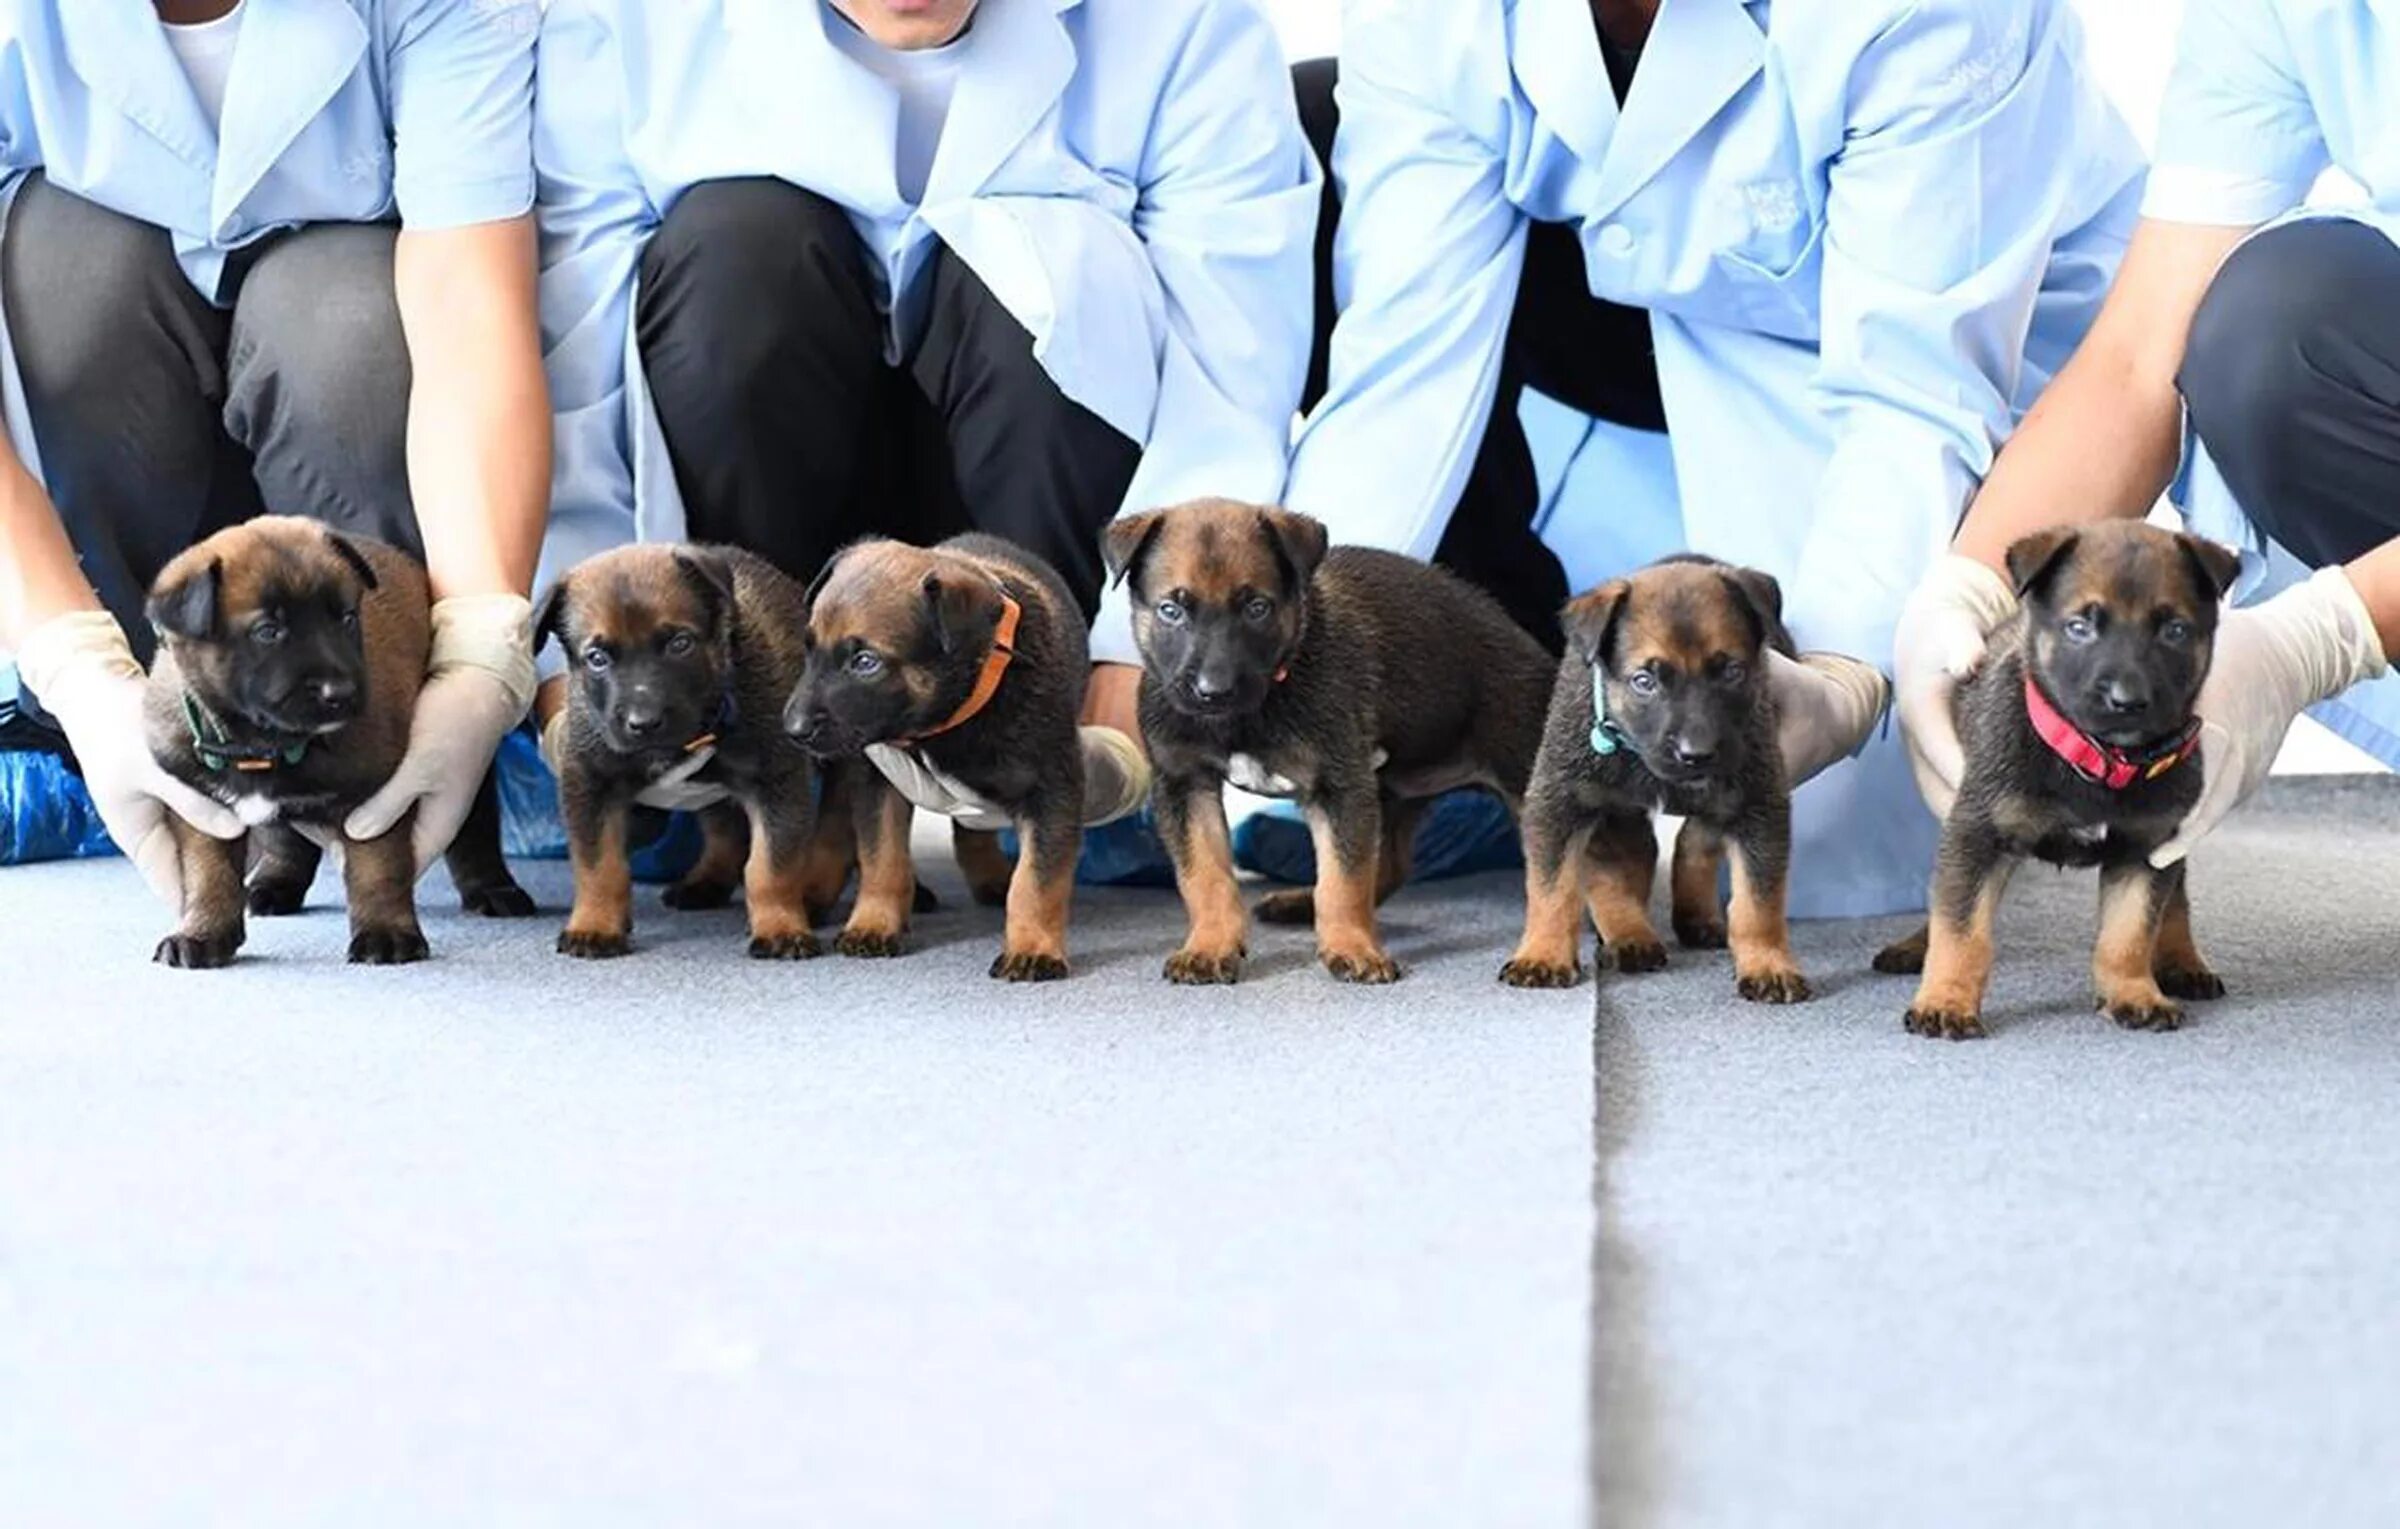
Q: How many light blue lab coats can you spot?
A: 4